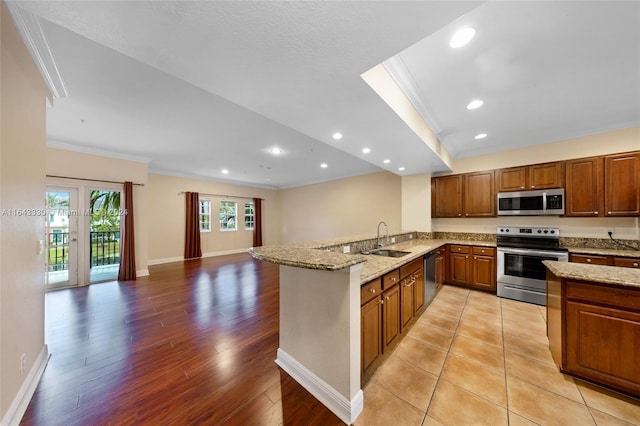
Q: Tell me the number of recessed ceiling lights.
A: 10